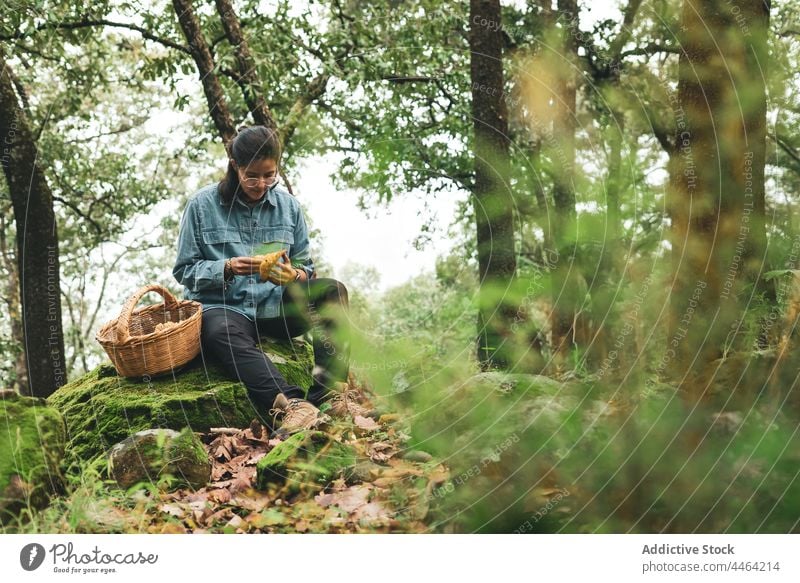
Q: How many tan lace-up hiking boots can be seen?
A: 2